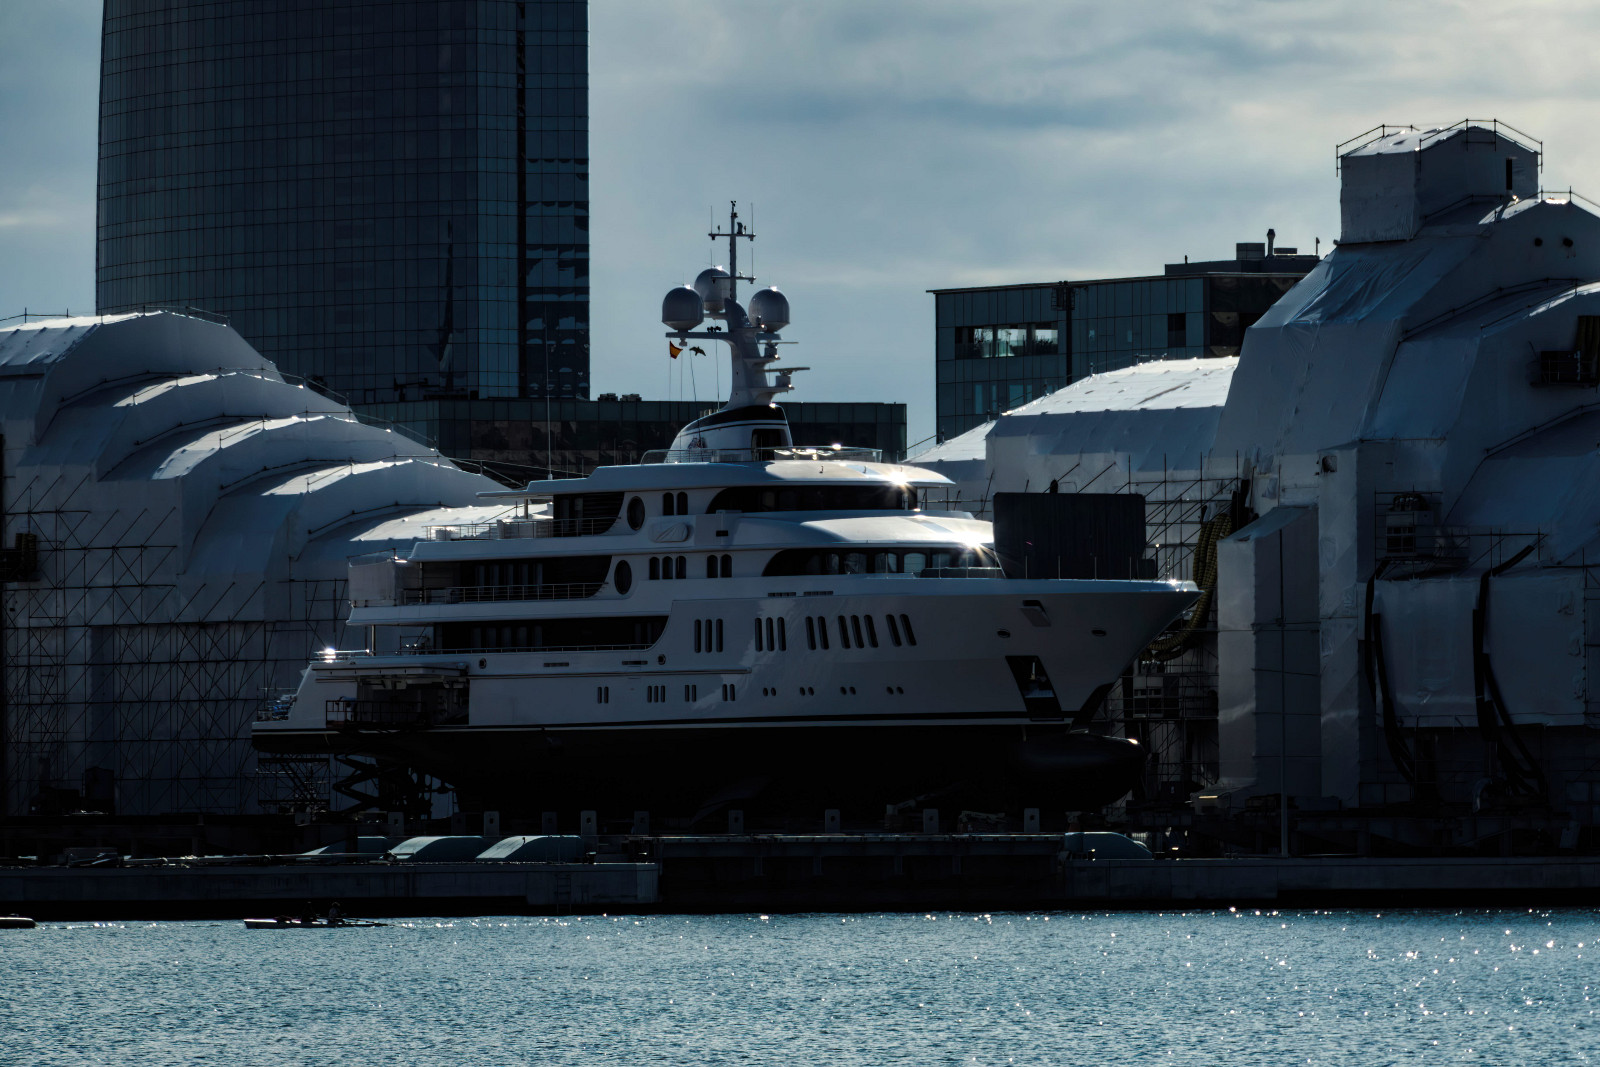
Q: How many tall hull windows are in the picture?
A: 13